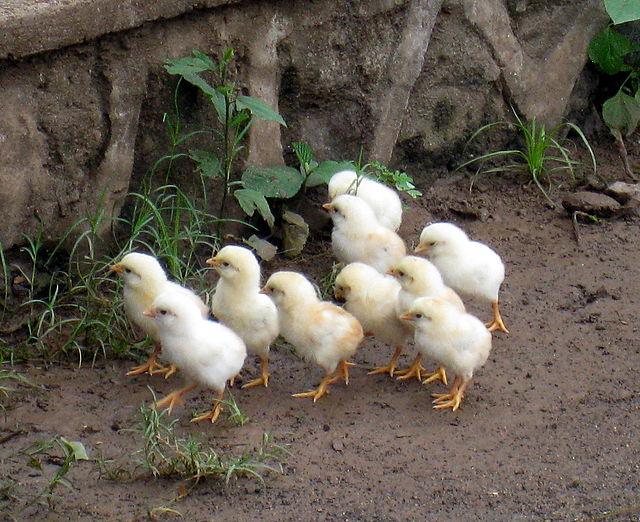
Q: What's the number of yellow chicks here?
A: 10